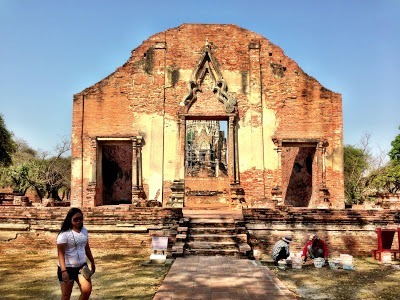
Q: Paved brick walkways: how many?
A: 1